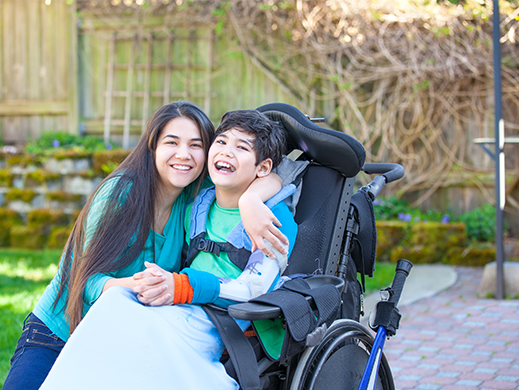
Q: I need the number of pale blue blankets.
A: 1